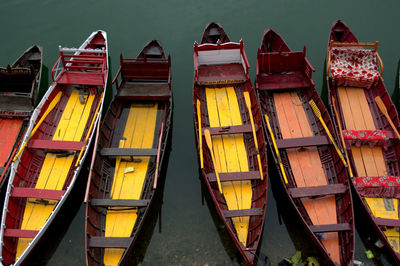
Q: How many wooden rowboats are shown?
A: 6